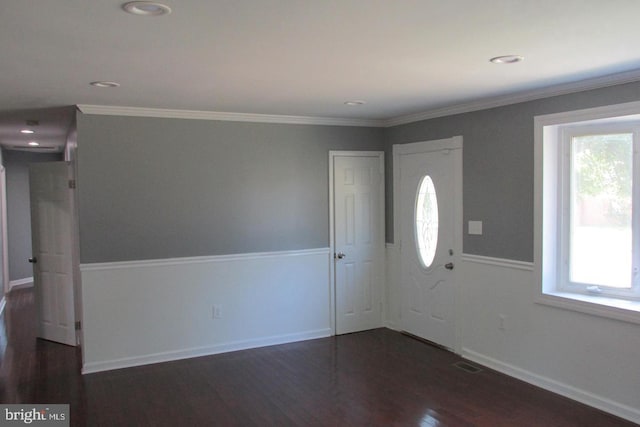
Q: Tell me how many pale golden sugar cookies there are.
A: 0